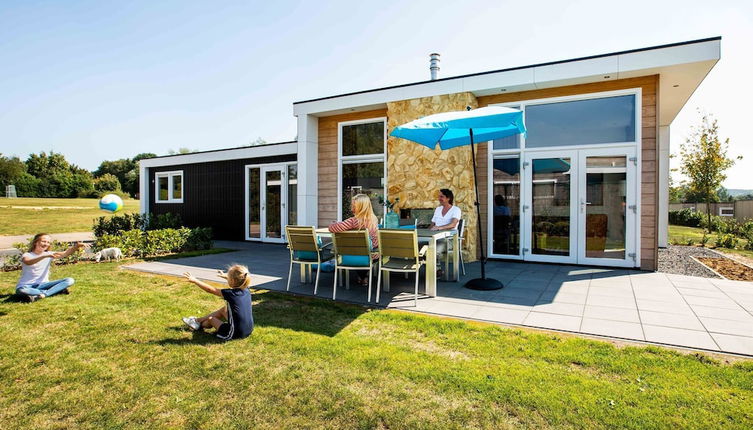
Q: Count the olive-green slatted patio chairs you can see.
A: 3